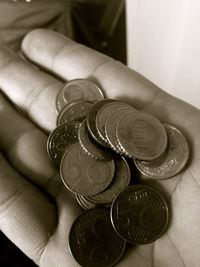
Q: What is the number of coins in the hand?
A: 14